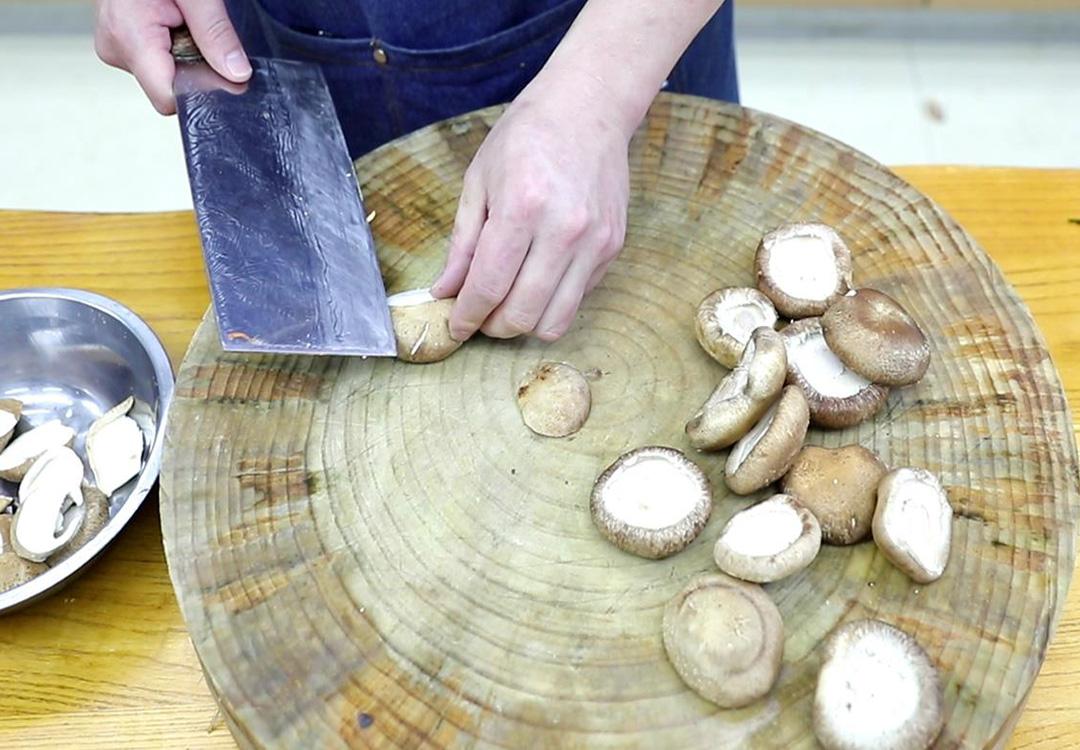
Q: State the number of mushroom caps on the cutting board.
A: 14